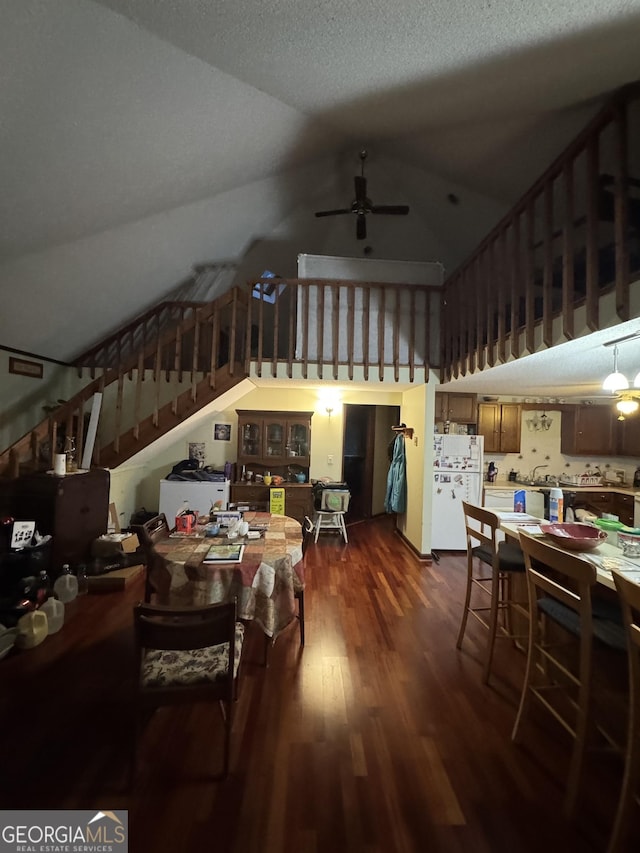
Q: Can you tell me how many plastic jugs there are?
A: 3